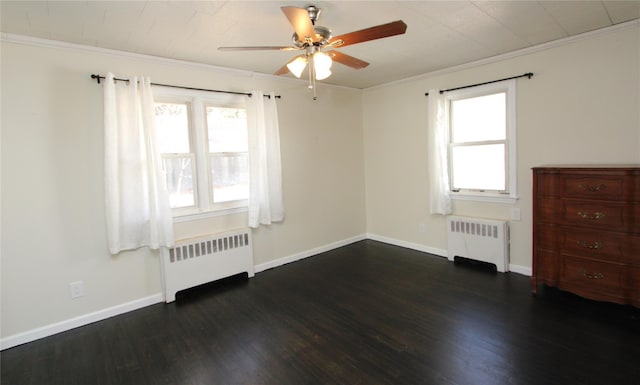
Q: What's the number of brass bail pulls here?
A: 4